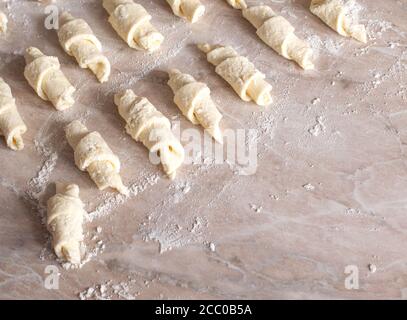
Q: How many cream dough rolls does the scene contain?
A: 14